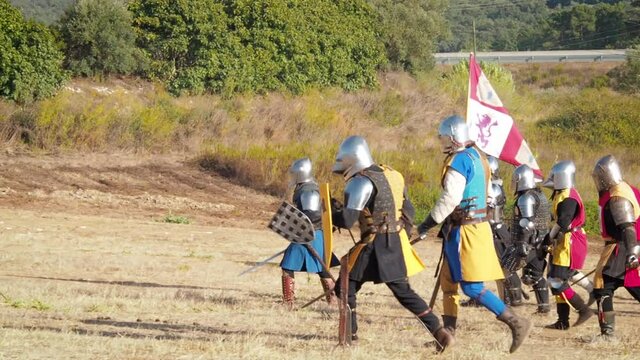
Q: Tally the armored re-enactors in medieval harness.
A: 7